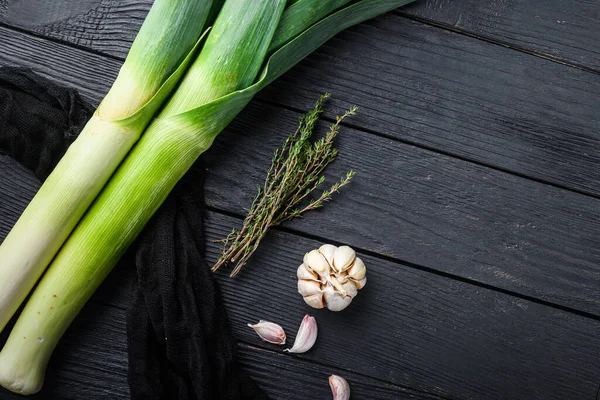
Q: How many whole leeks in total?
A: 2